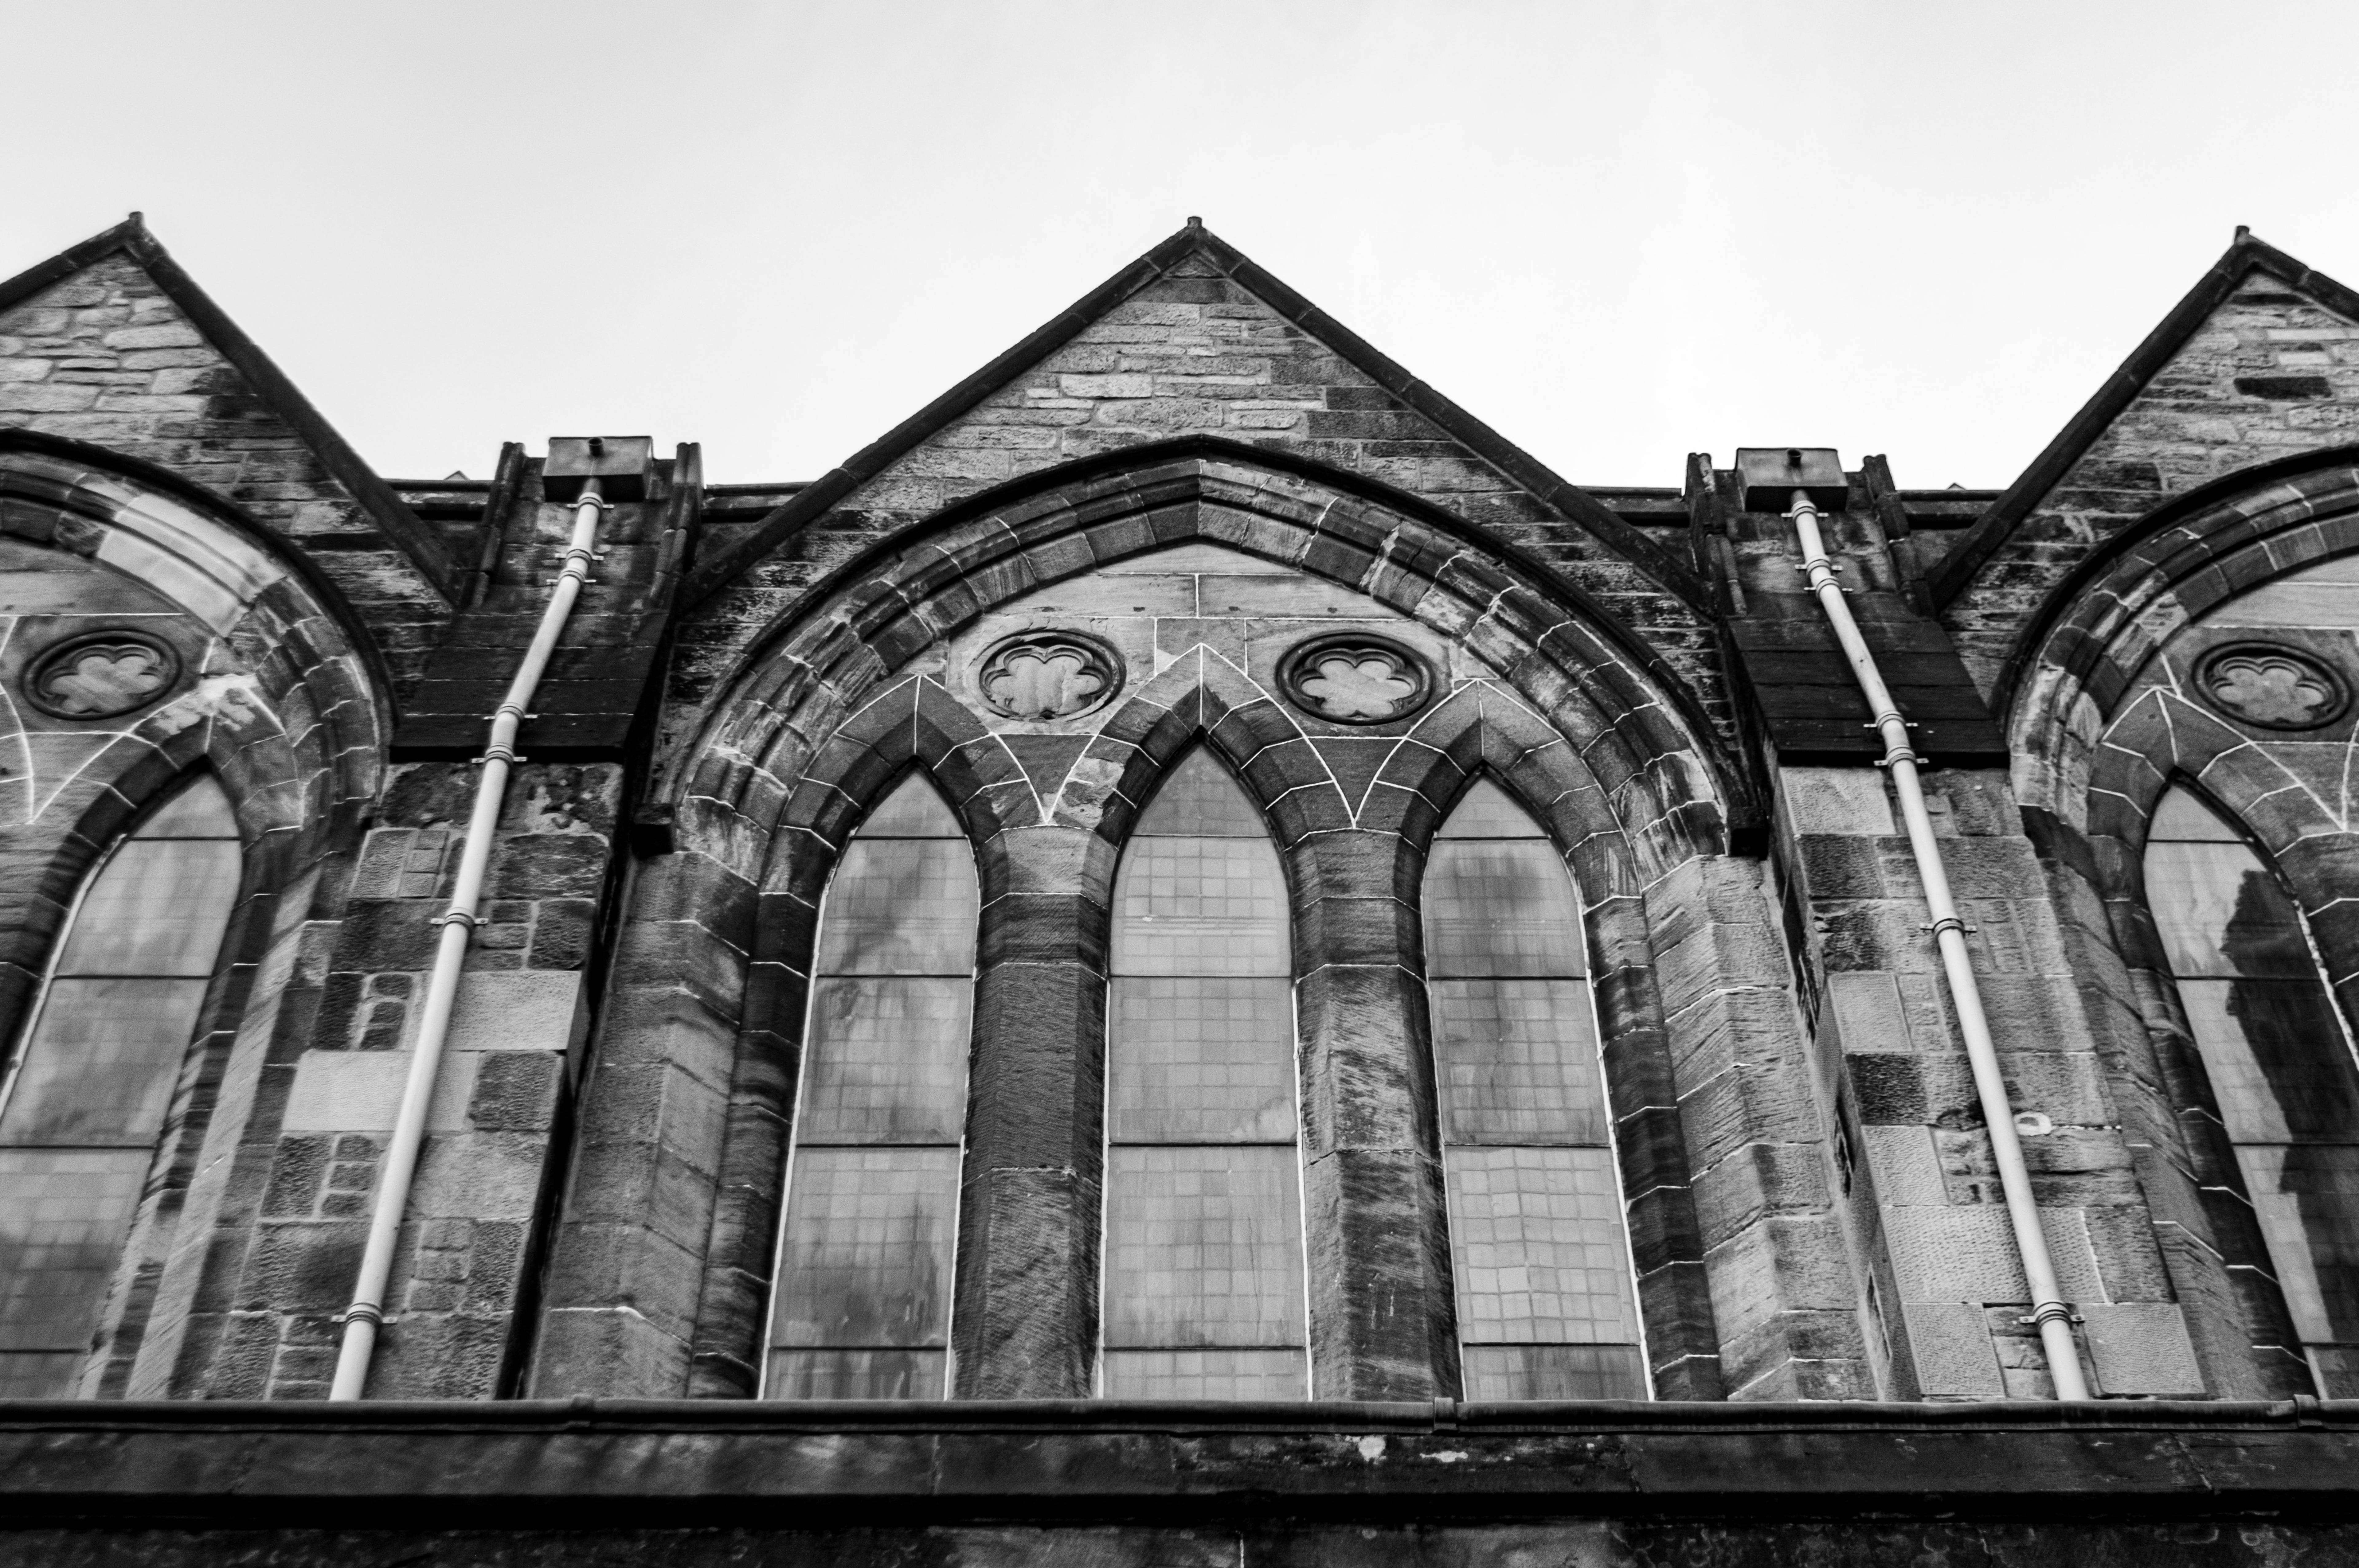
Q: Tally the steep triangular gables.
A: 3